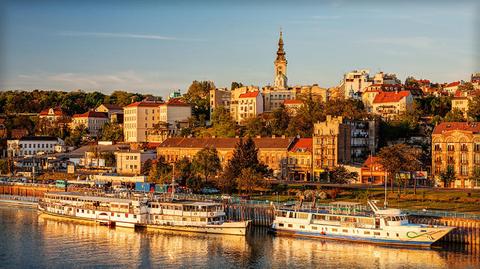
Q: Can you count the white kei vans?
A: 0